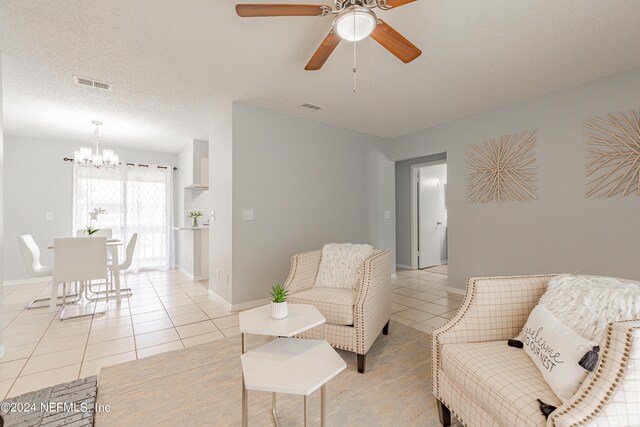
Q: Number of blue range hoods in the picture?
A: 0